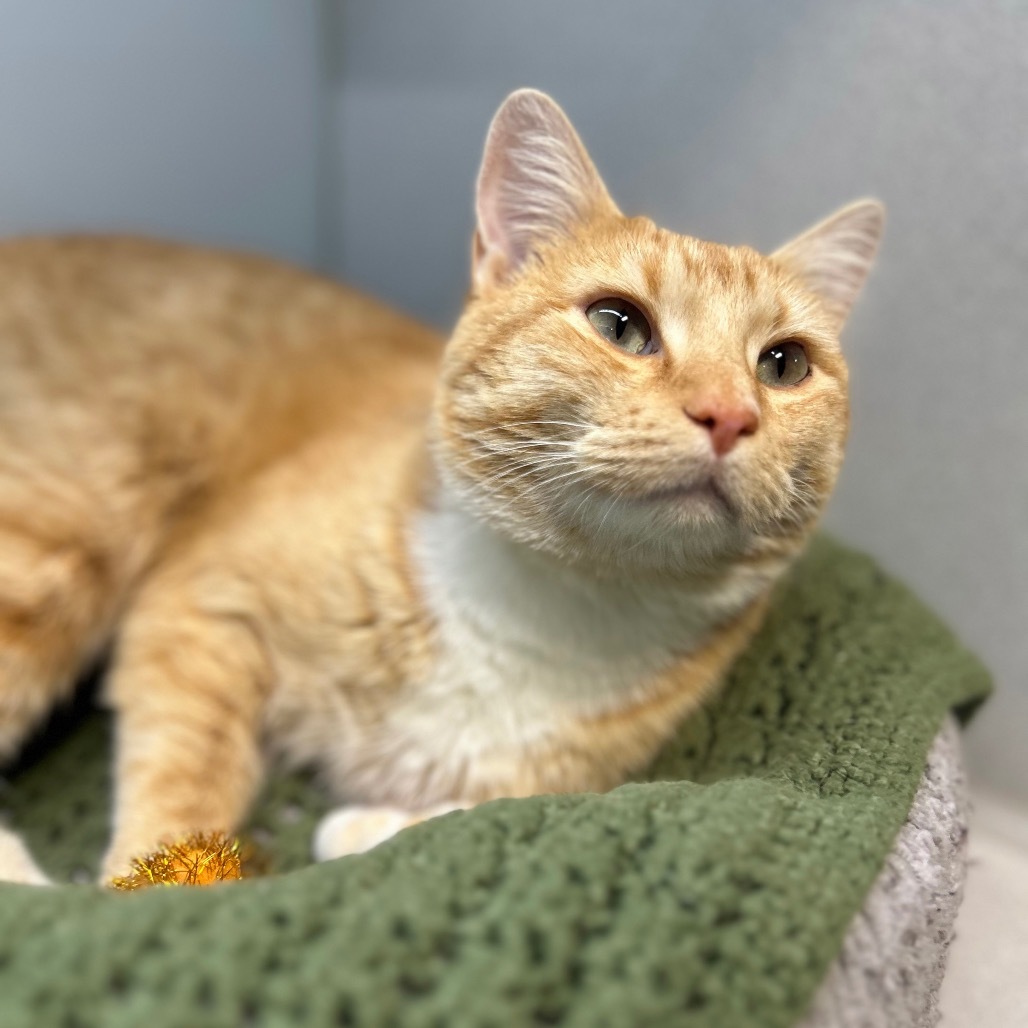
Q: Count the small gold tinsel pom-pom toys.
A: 1